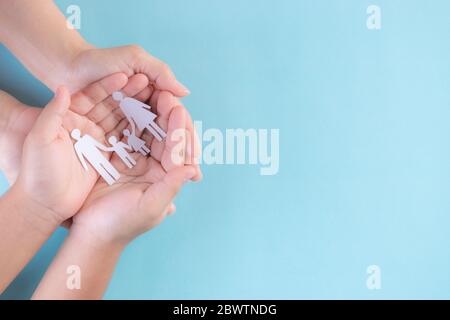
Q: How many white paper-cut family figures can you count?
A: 4